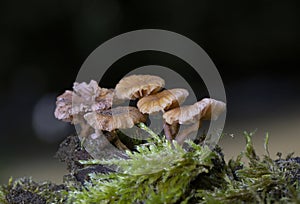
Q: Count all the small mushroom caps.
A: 5